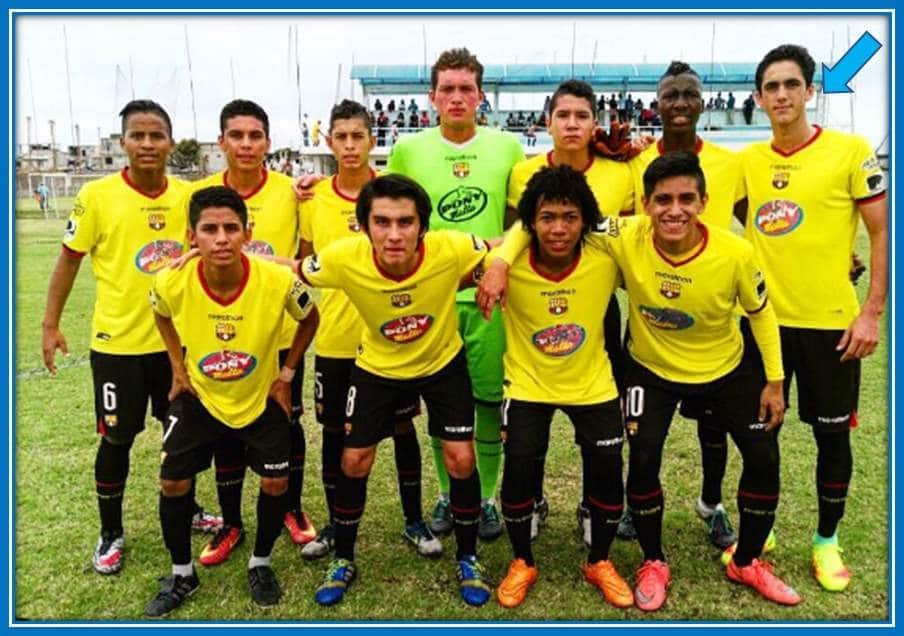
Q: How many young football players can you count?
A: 11